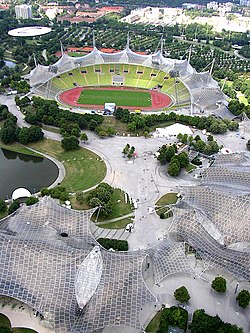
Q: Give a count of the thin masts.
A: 8